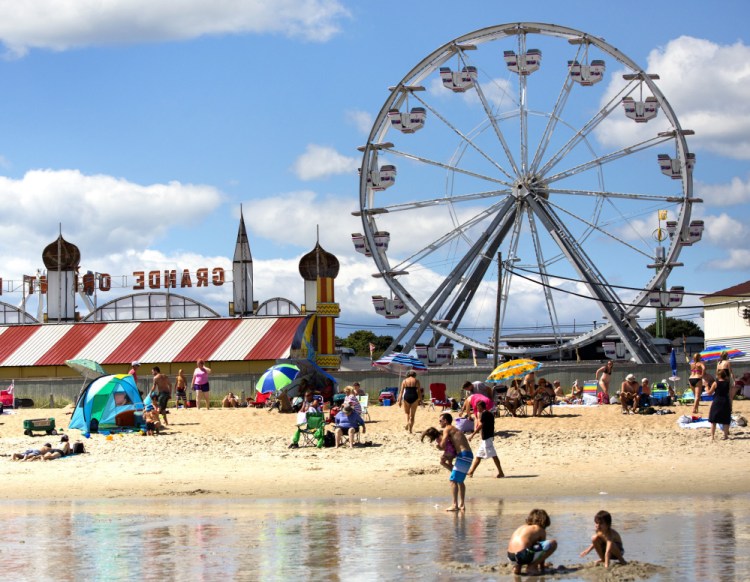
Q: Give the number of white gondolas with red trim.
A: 13